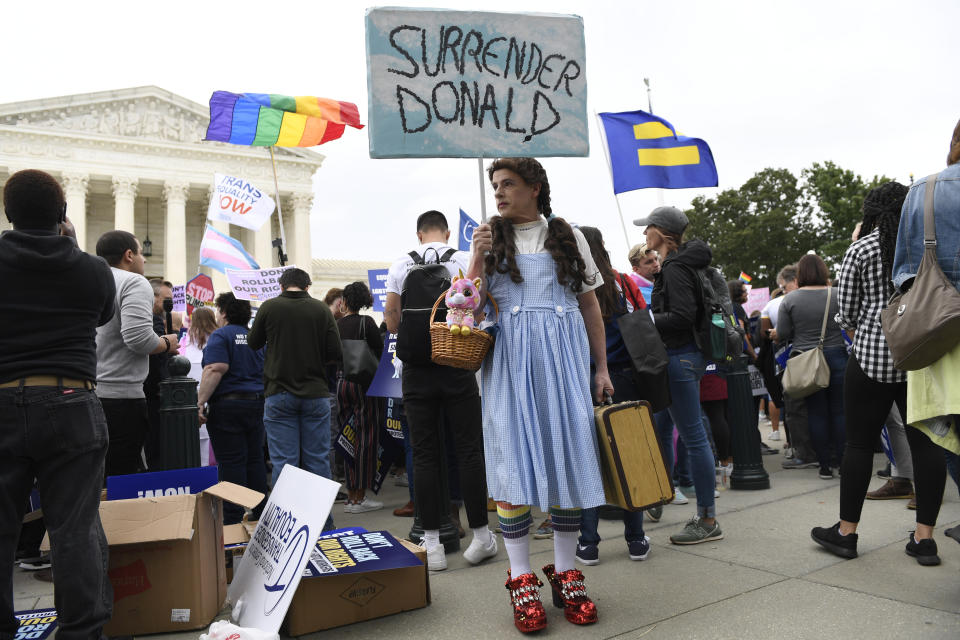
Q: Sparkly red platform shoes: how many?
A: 2